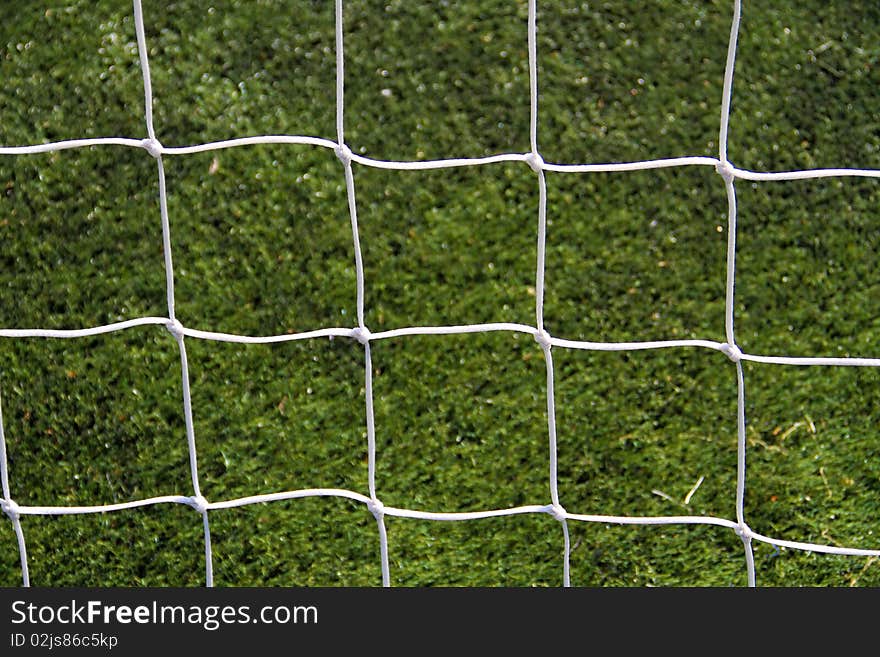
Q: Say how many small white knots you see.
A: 13